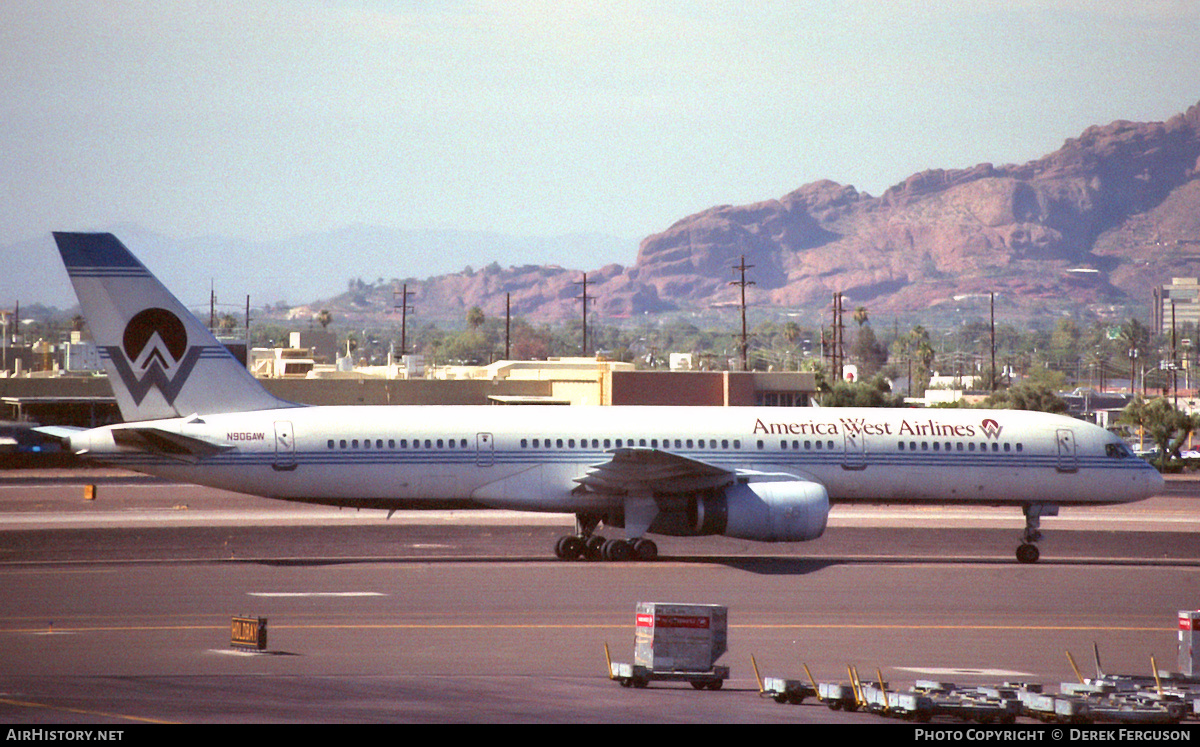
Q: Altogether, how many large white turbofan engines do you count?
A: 1